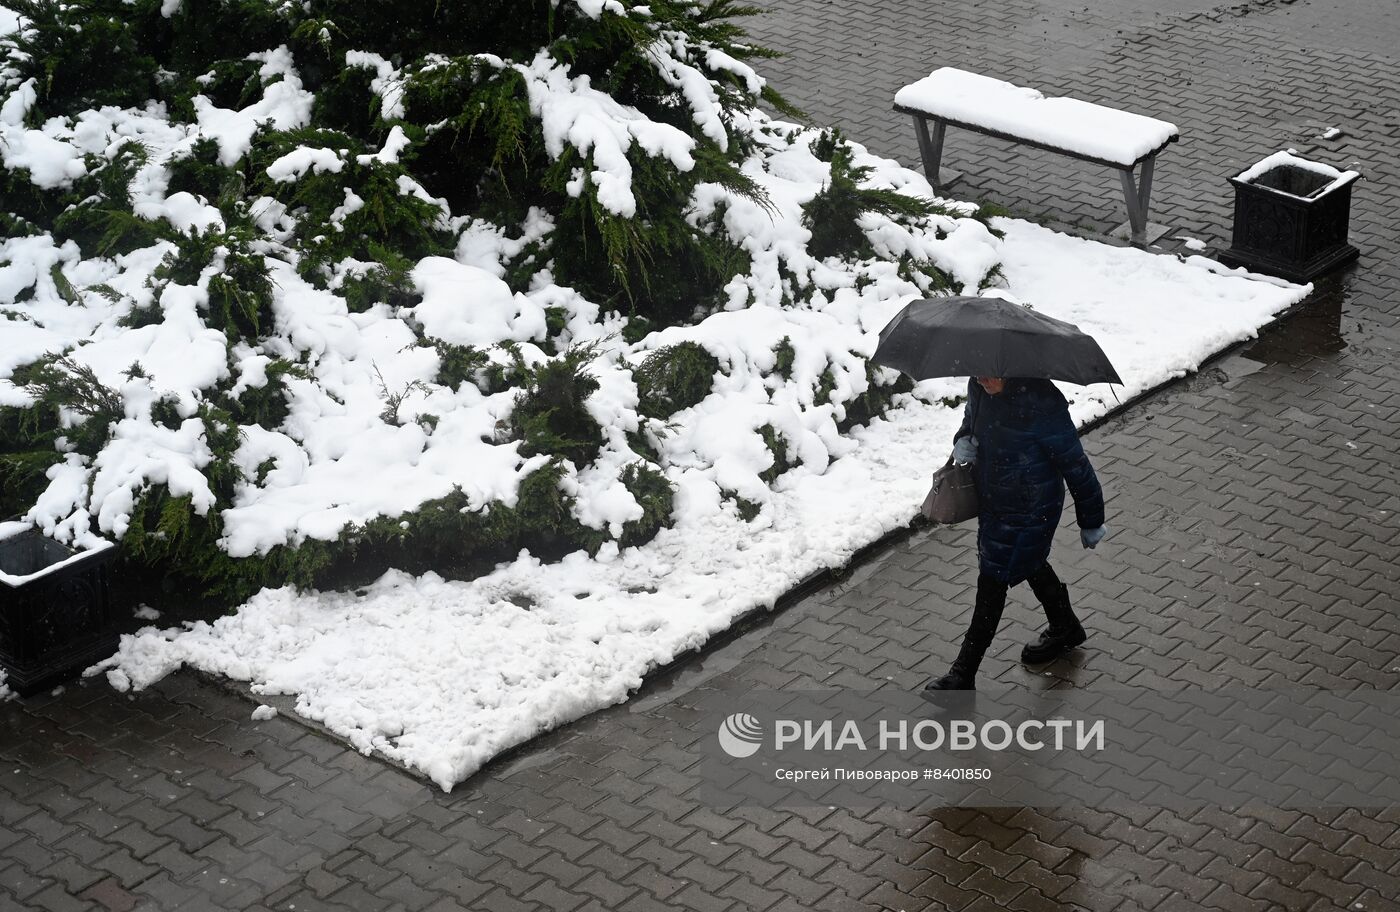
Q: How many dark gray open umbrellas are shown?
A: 1